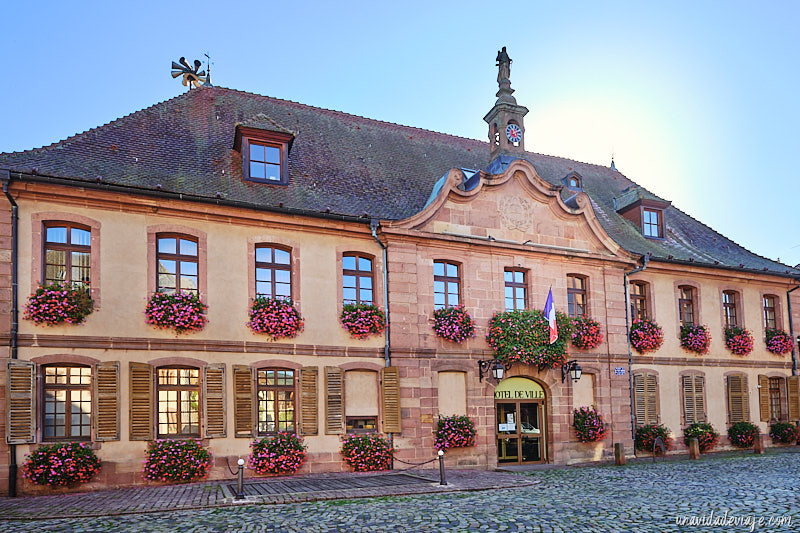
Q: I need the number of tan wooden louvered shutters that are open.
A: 10